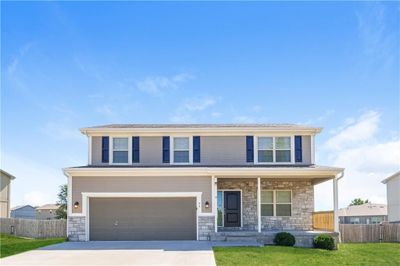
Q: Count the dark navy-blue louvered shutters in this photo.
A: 6